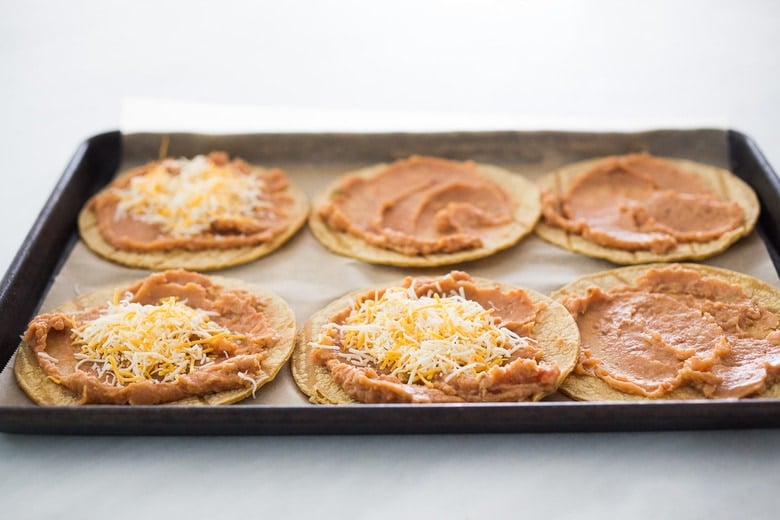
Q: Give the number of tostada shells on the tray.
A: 6